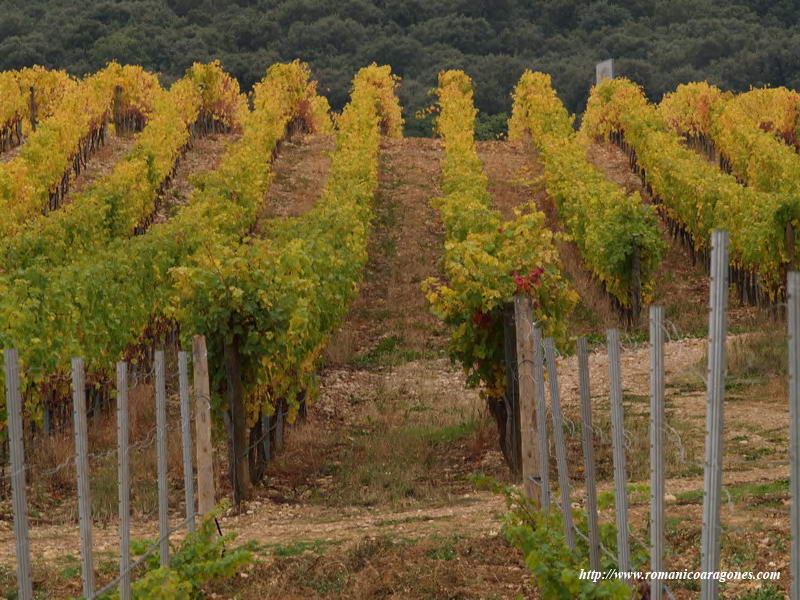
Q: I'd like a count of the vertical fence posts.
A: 14